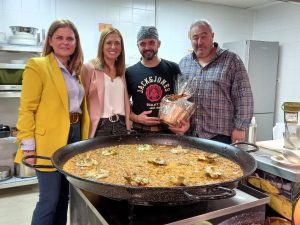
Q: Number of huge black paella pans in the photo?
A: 1